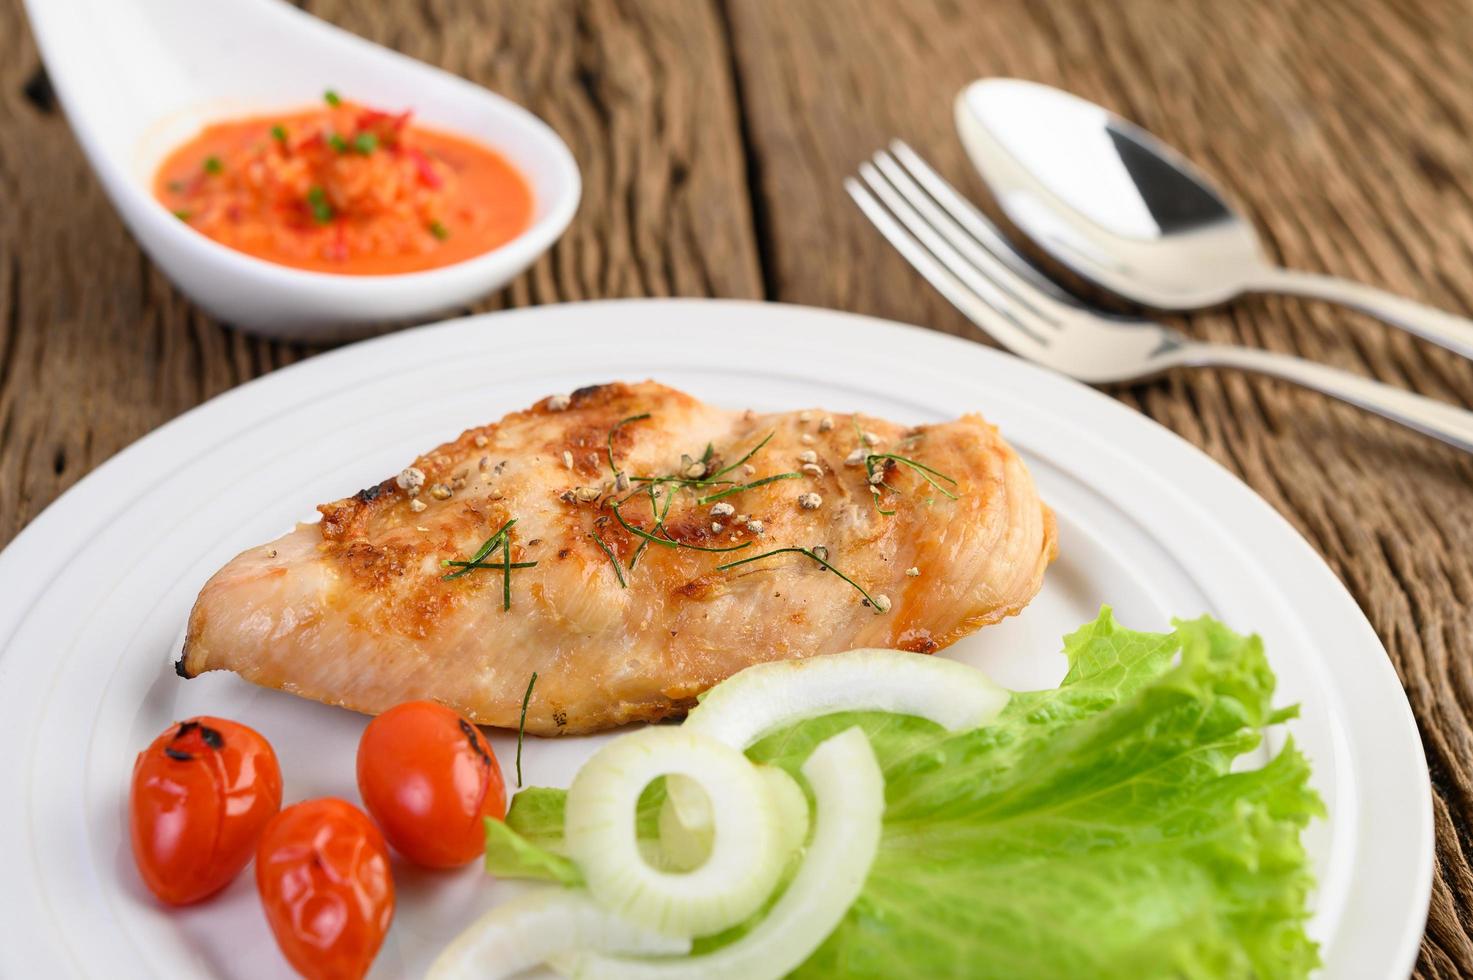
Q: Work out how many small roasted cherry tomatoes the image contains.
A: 3